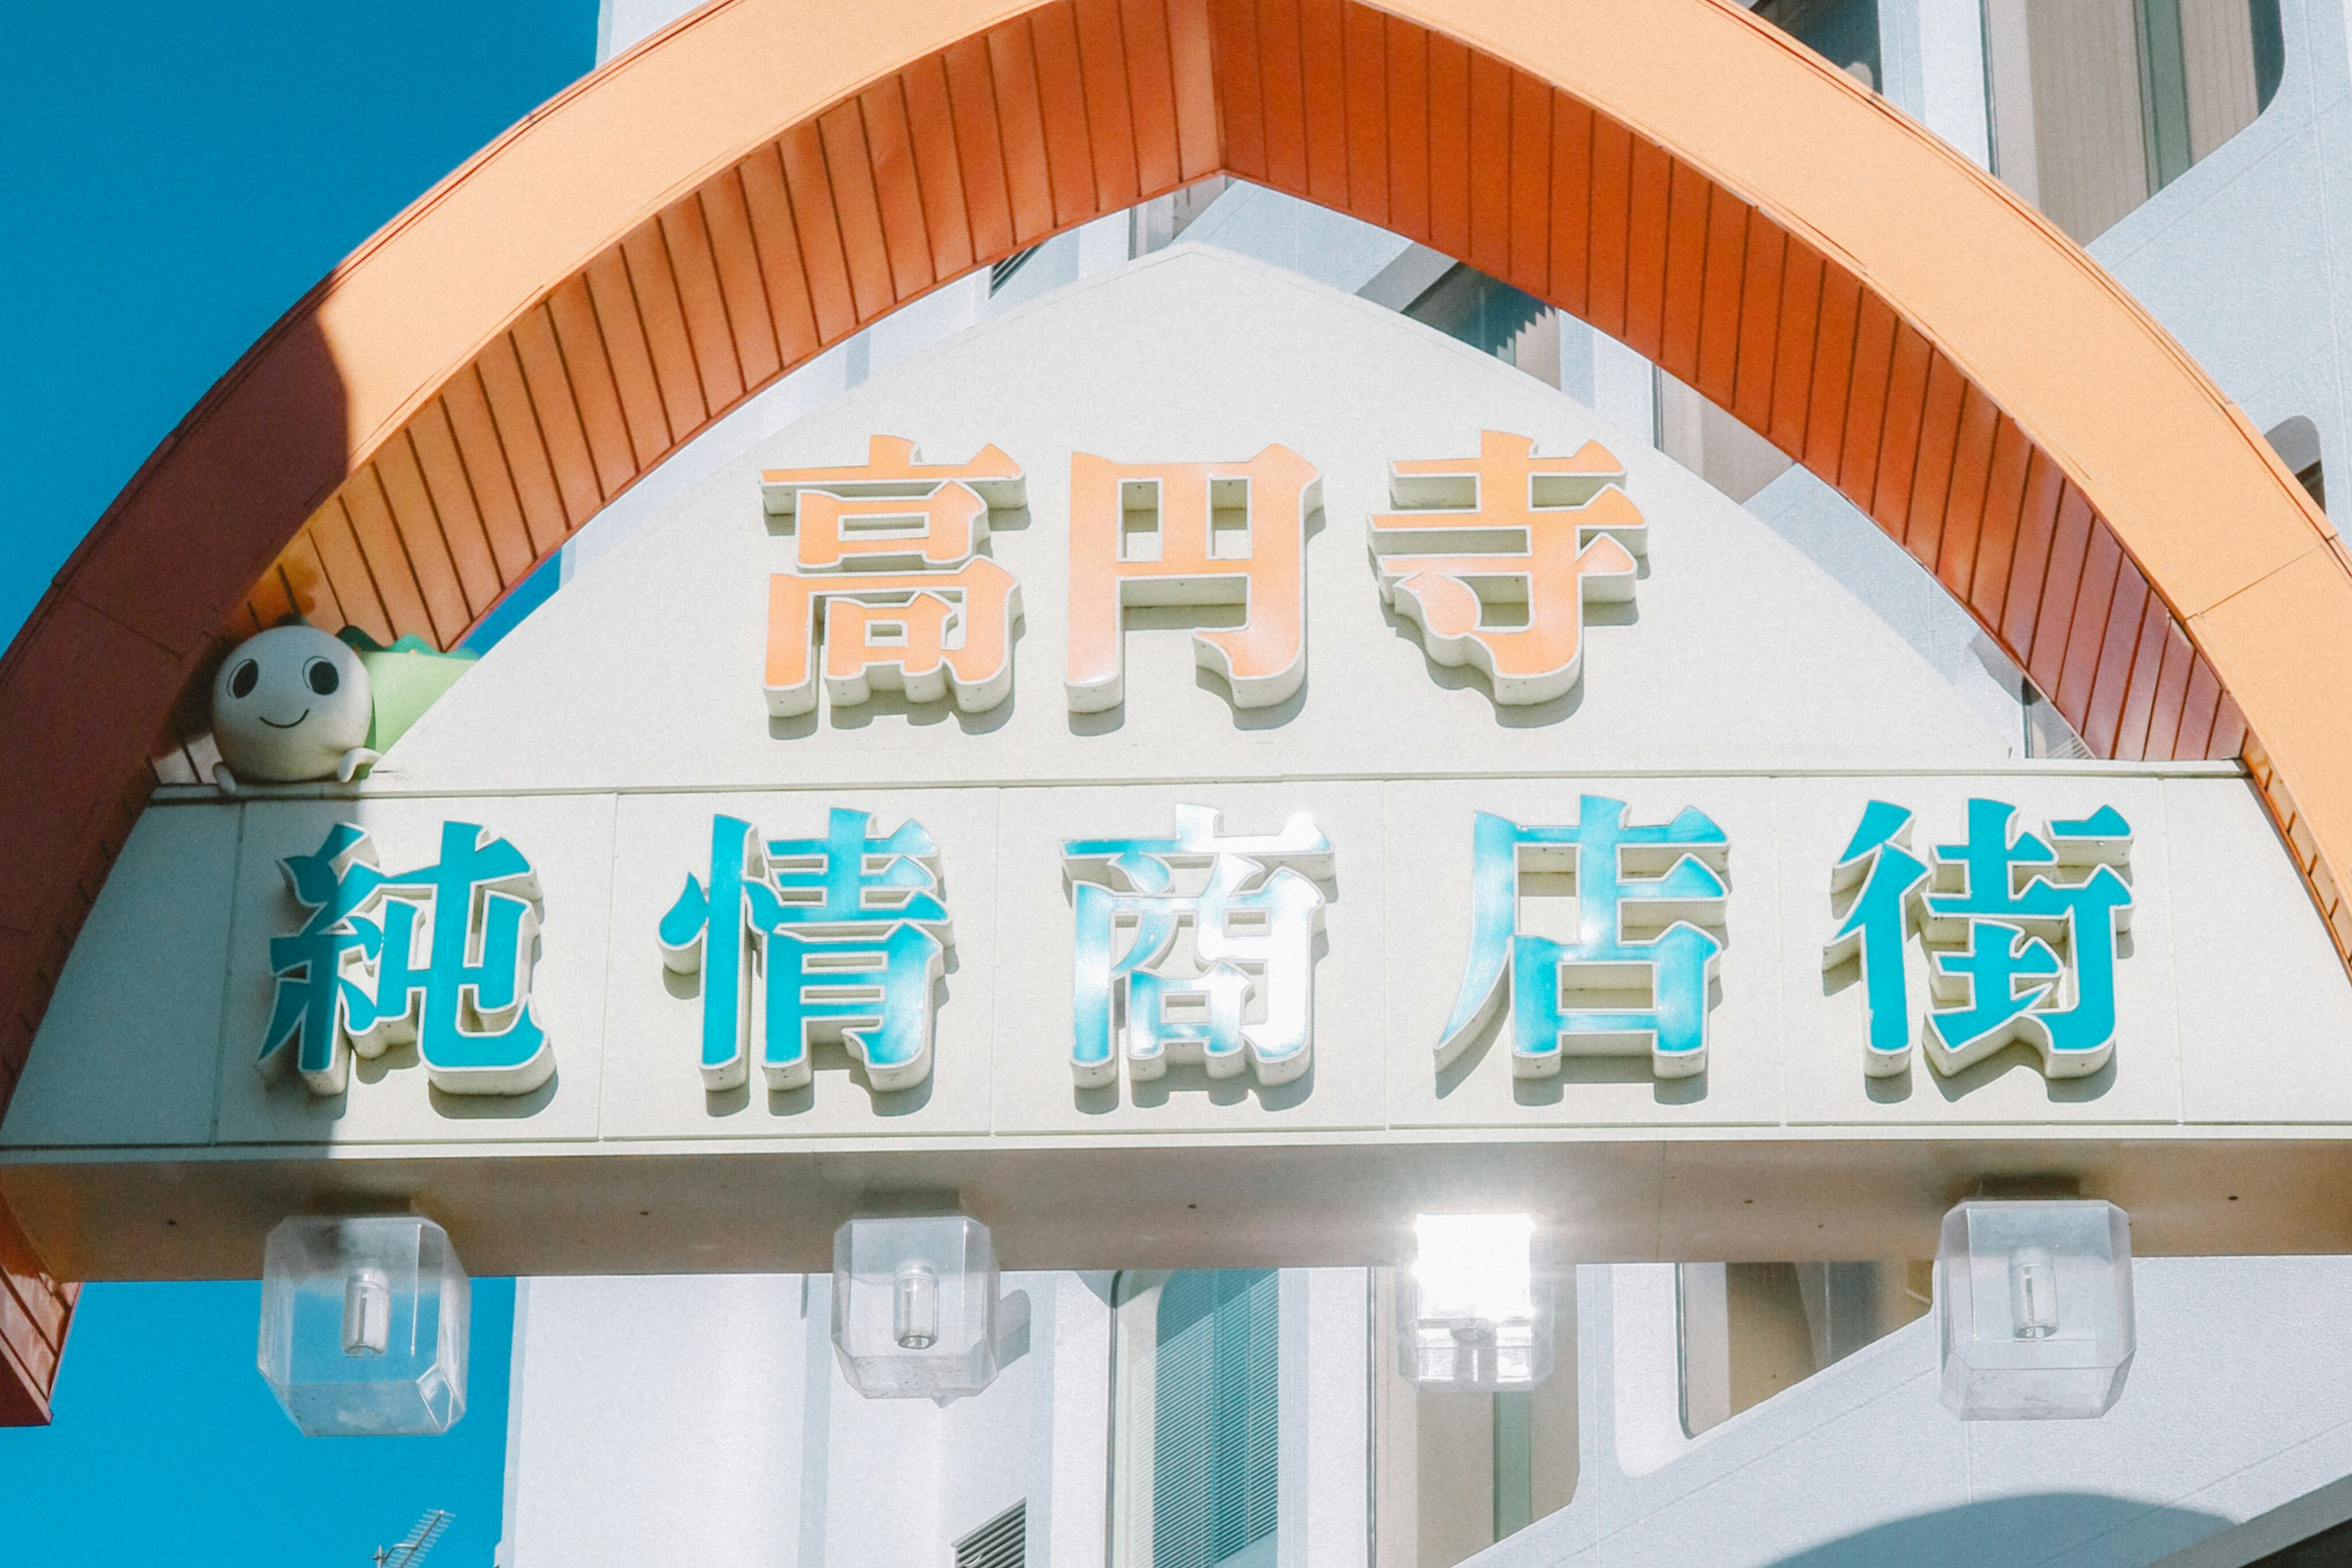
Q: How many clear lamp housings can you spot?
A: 4